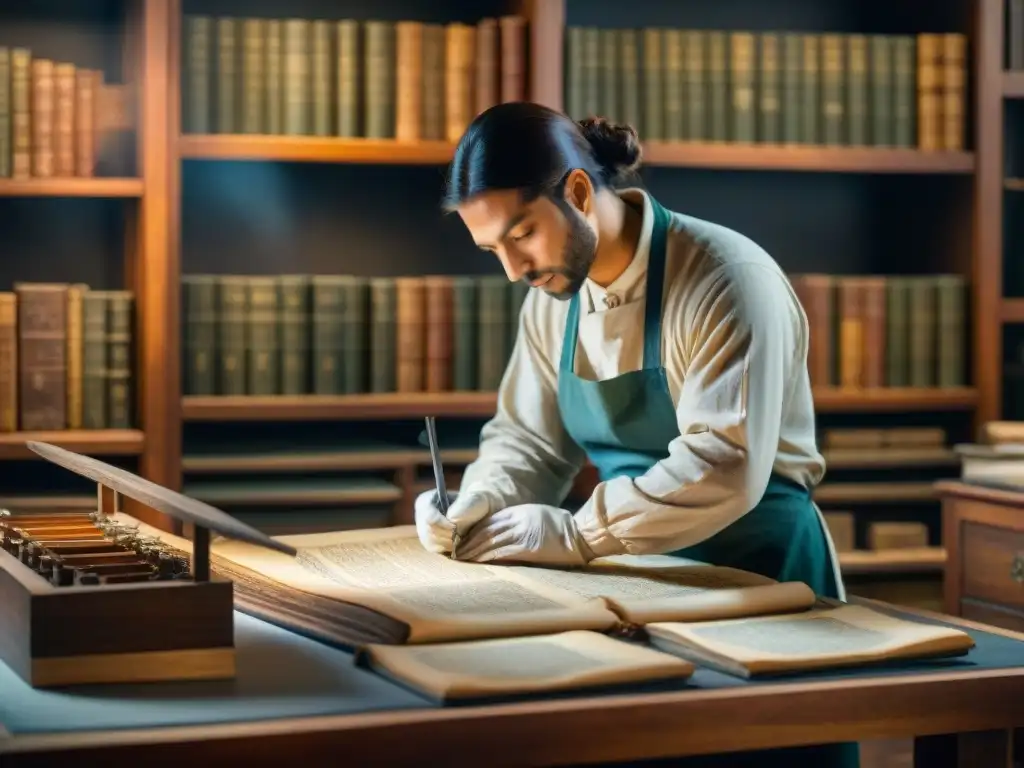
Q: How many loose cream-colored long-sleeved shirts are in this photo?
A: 1